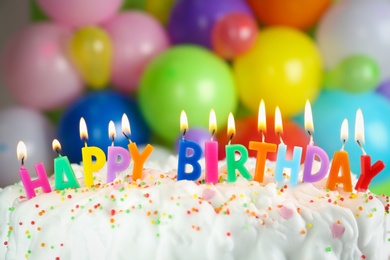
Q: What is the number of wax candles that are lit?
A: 13